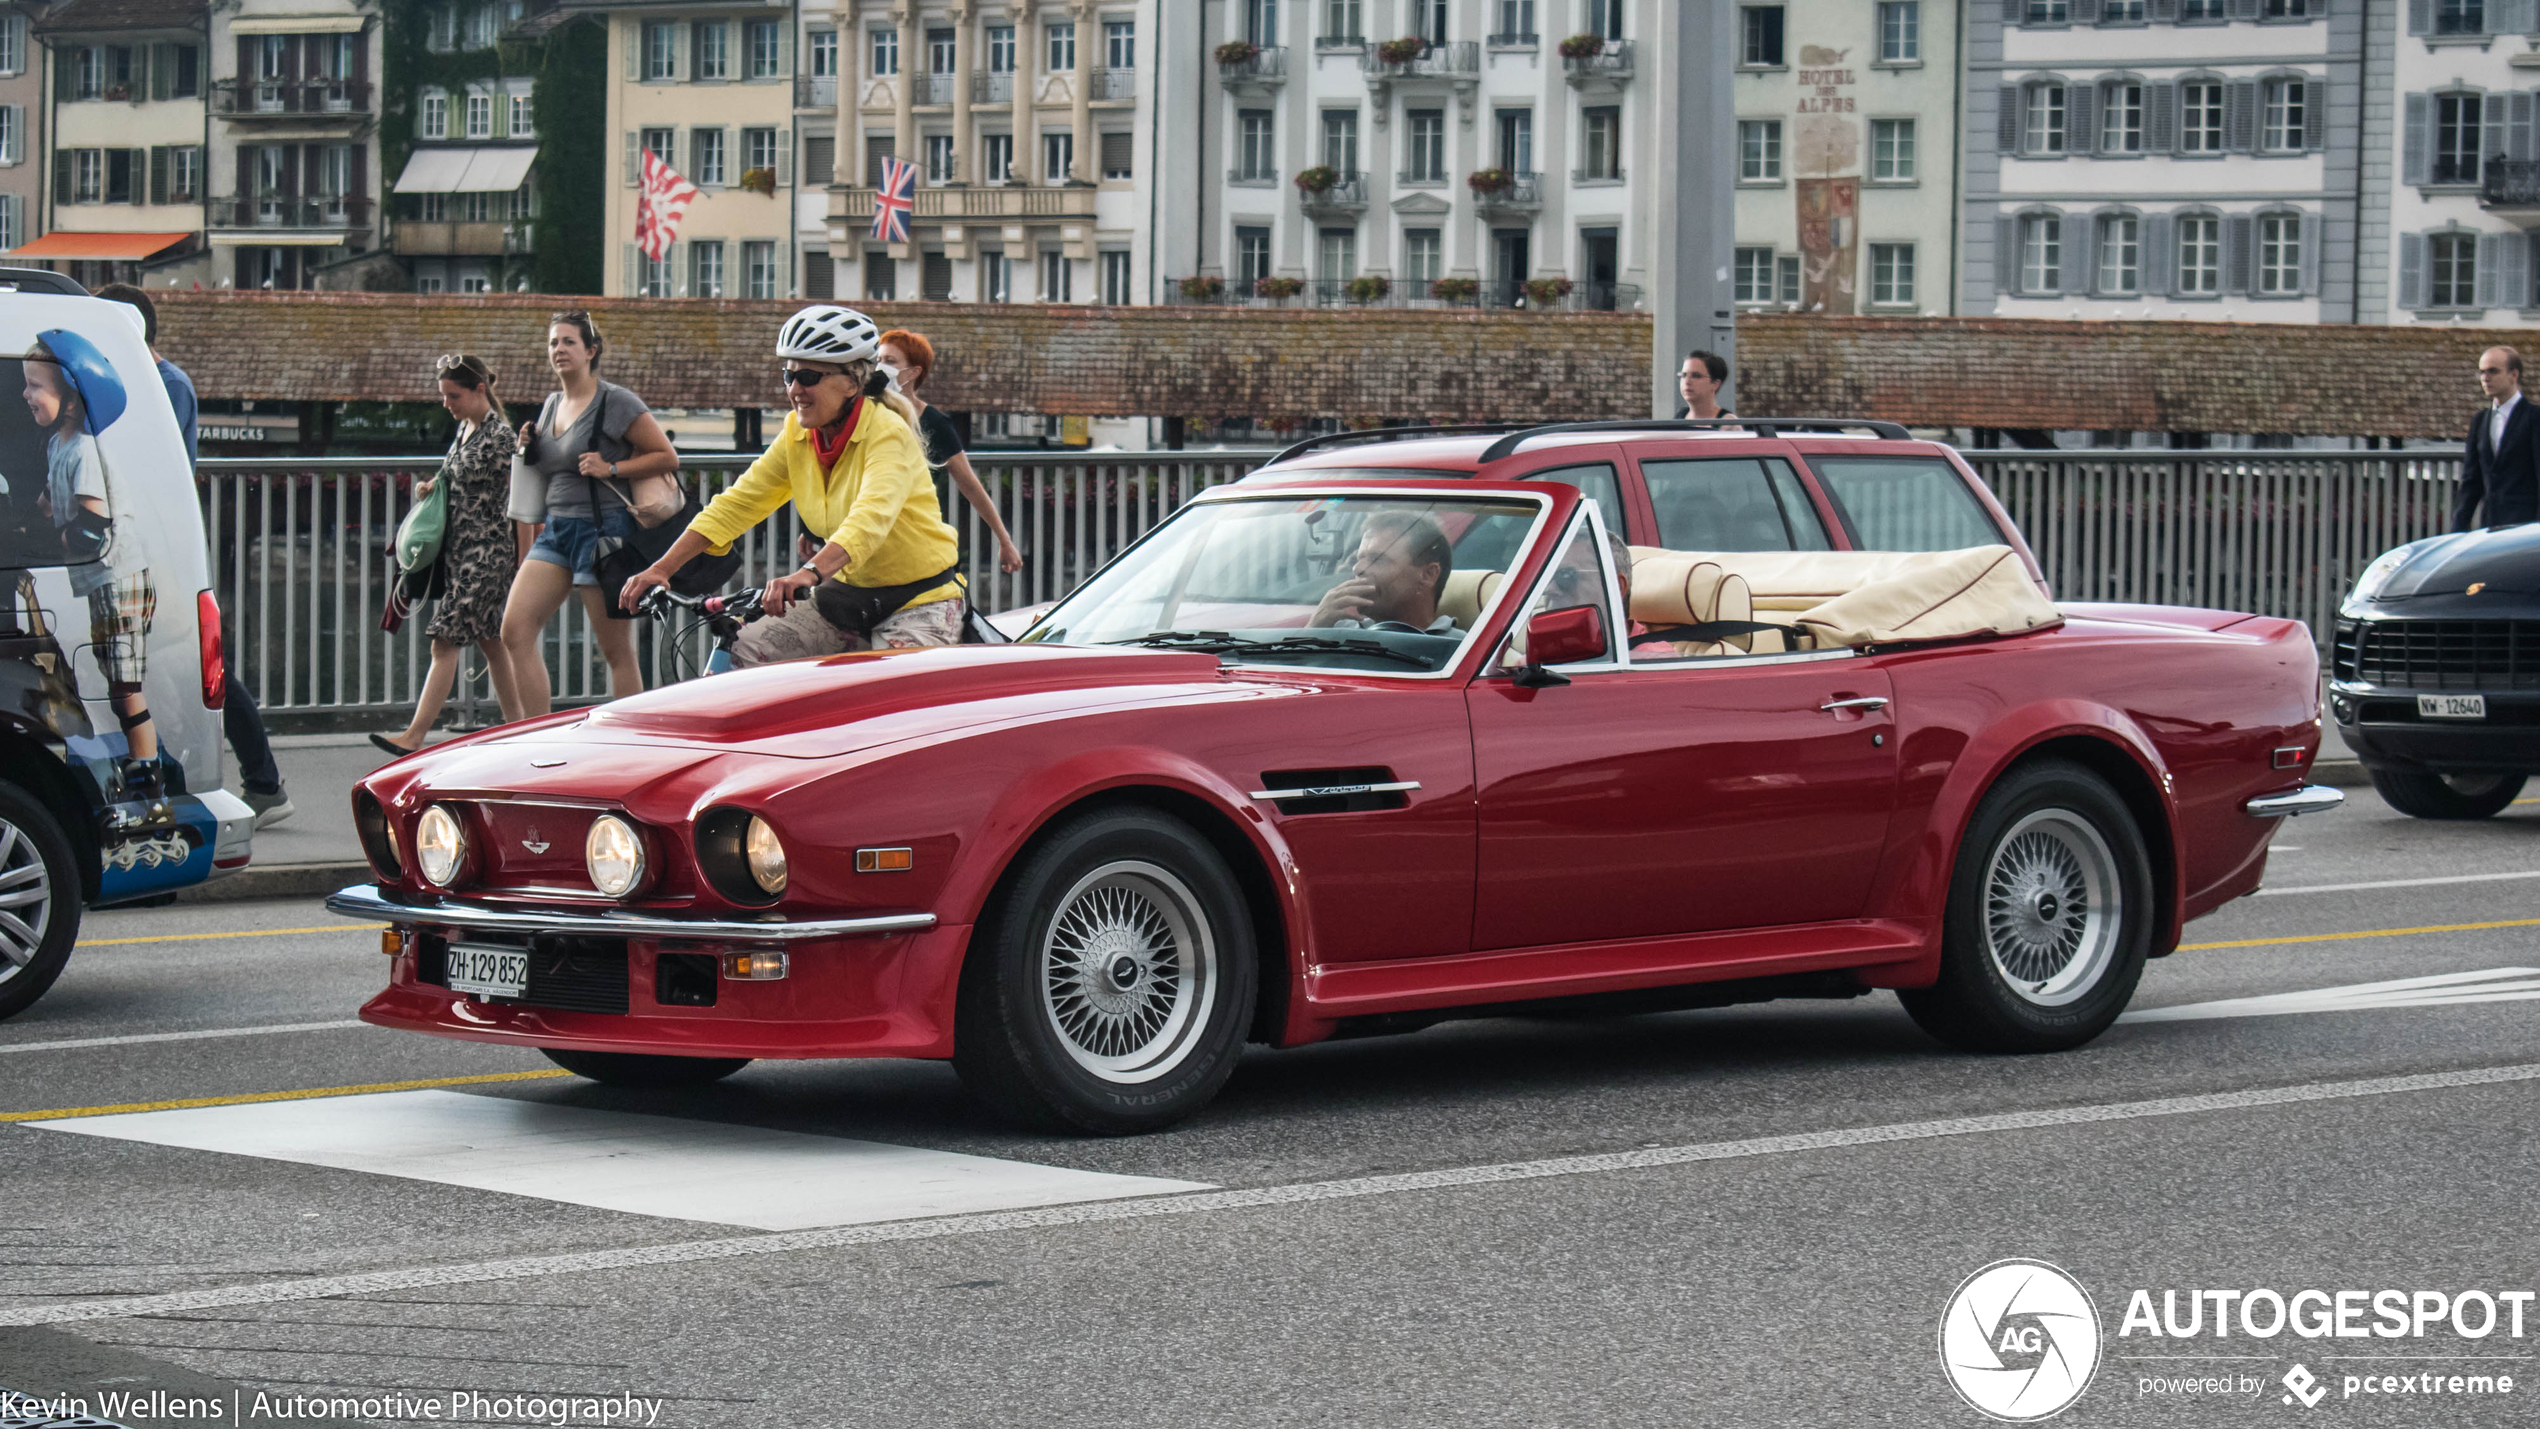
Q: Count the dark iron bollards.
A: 0